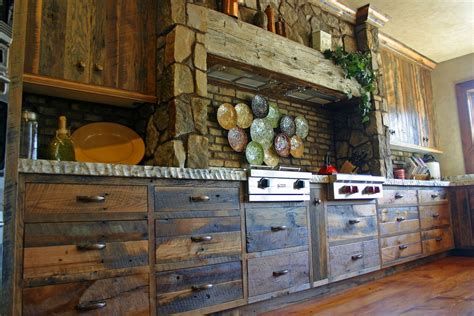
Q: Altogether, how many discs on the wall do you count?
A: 12